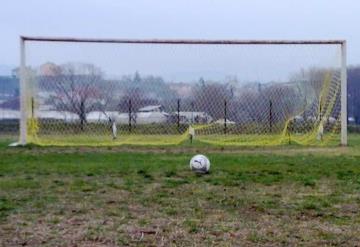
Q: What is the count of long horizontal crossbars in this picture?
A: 1